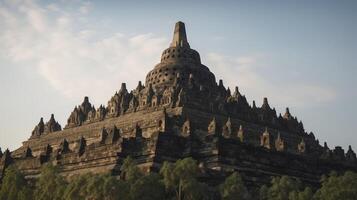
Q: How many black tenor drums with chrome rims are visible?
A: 0